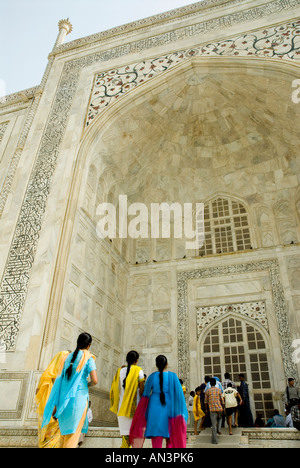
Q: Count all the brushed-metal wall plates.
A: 0